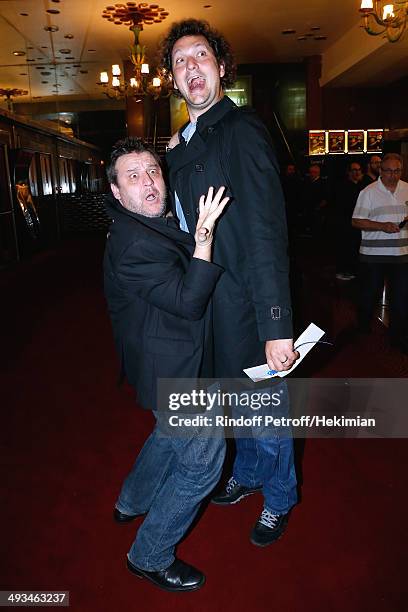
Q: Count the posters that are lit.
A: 4